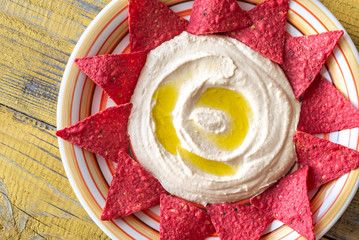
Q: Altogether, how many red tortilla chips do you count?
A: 12